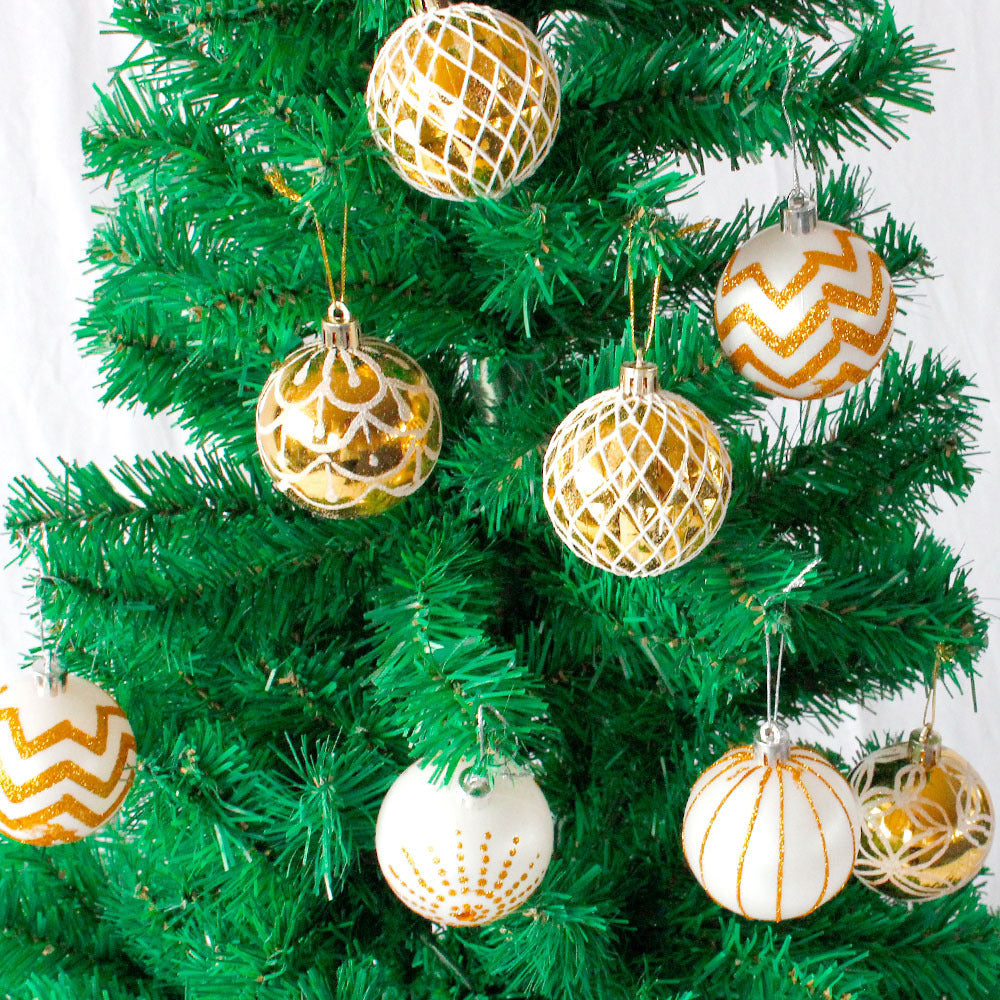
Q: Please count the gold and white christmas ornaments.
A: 8